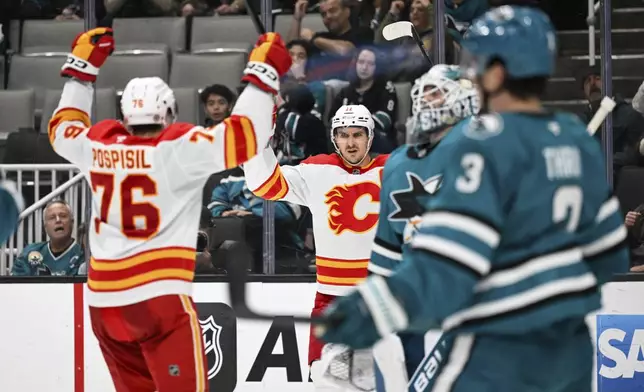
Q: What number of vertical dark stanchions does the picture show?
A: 4